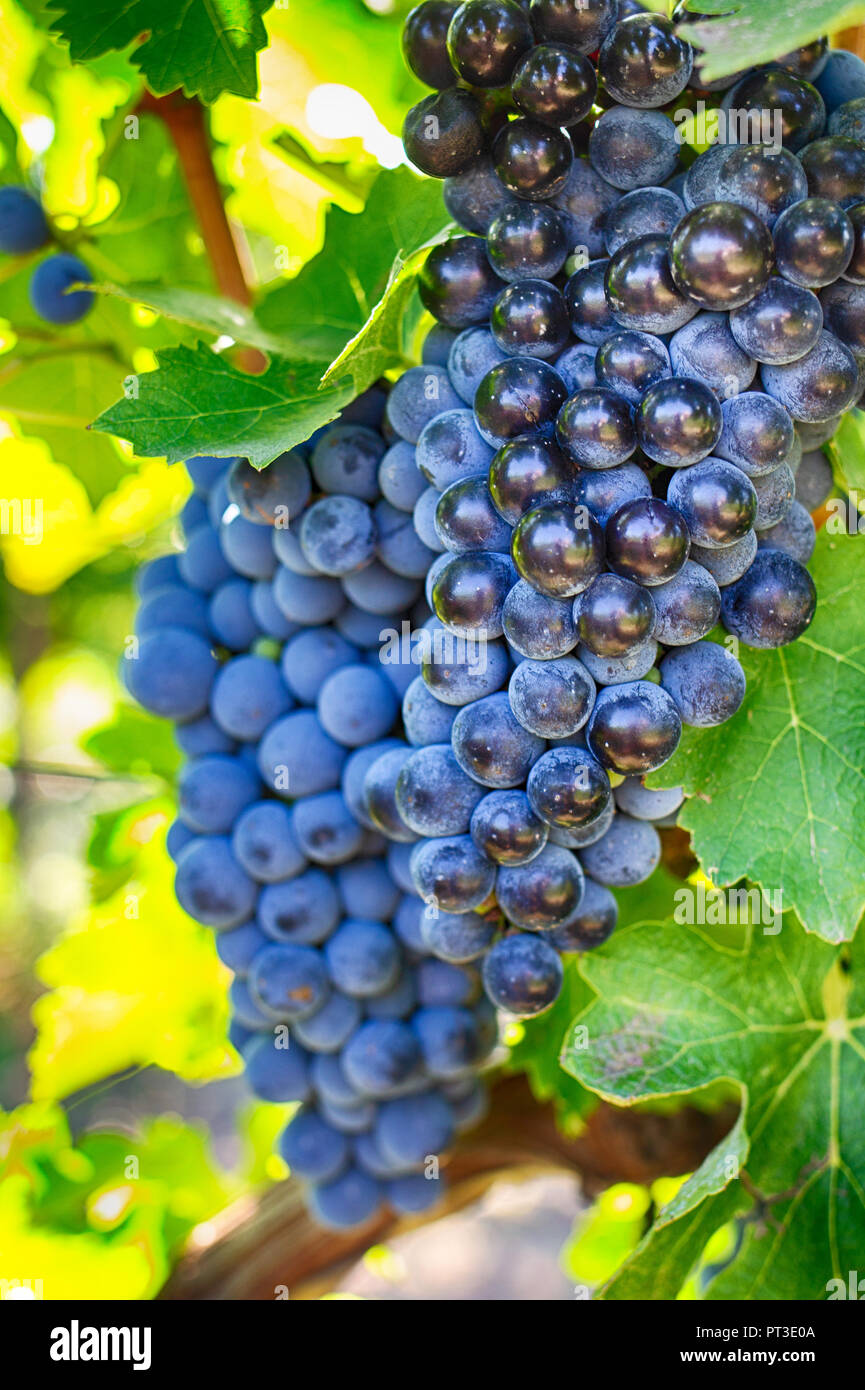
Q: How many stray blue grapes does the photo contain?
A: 2